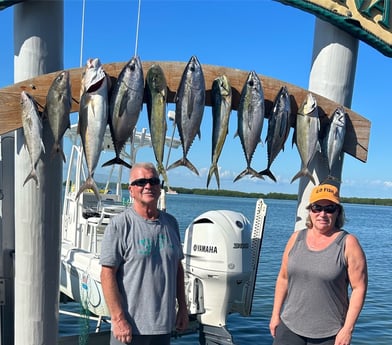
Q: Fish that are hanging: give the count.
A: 11